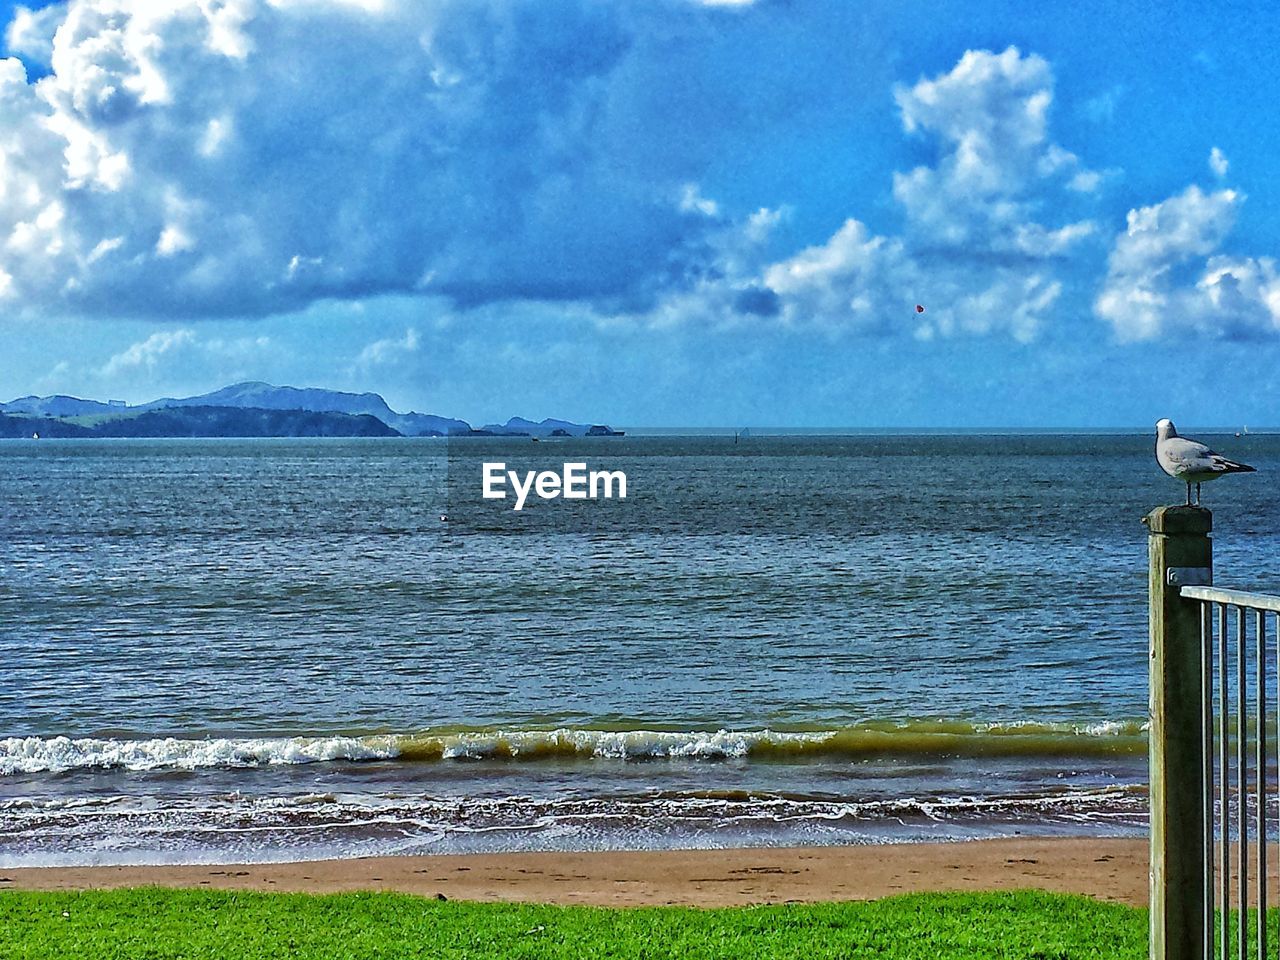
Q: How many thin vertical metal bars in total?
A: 5